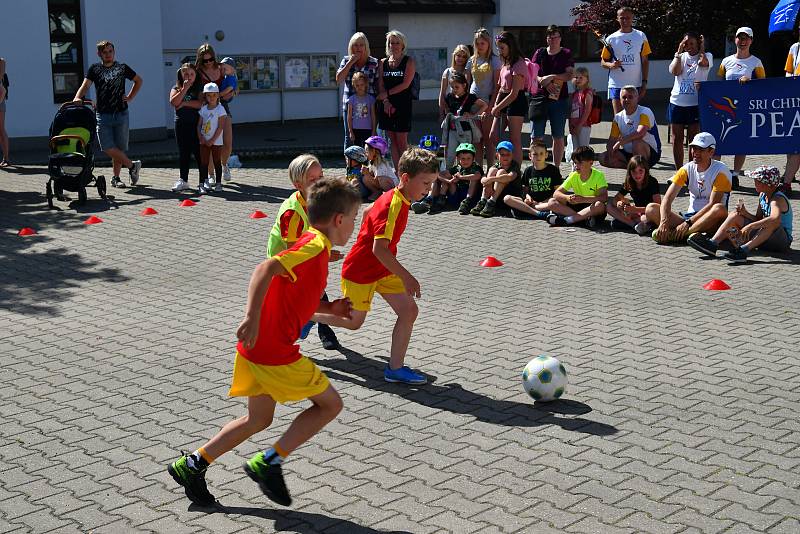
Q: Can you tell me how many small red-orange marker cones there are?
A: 7